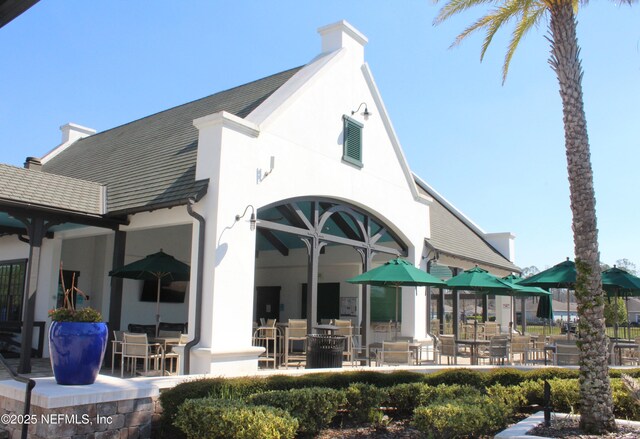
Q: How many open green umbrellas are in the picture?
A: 6